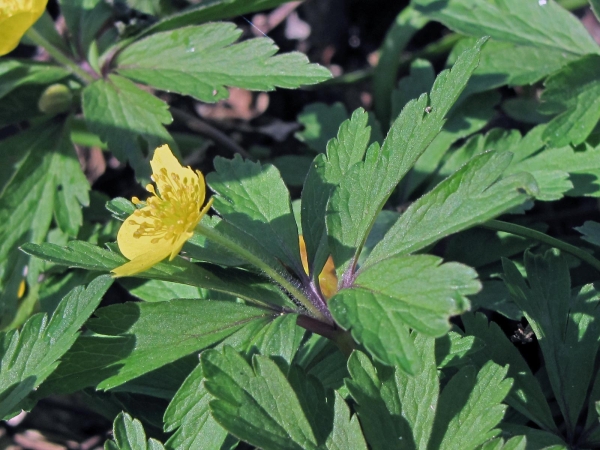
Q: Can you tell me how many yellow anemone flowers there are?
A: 2